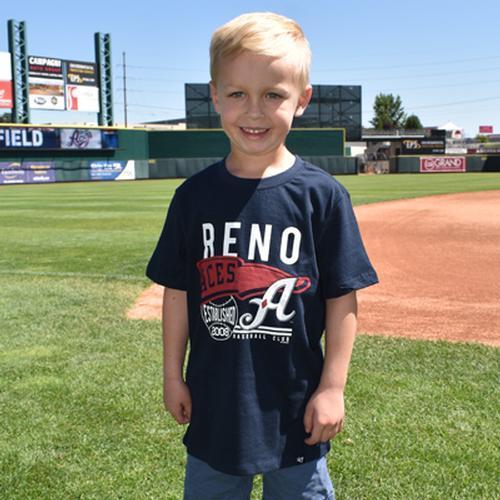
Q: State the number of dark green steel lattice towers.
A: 2